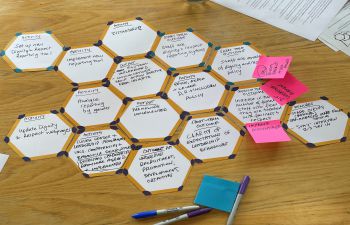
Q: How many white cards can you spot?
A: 15